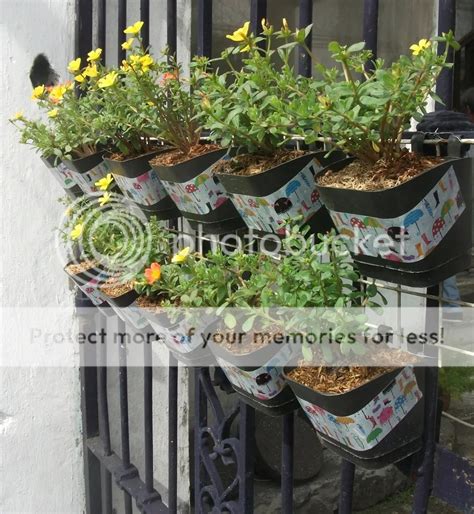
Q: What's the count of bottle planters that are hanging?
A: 11